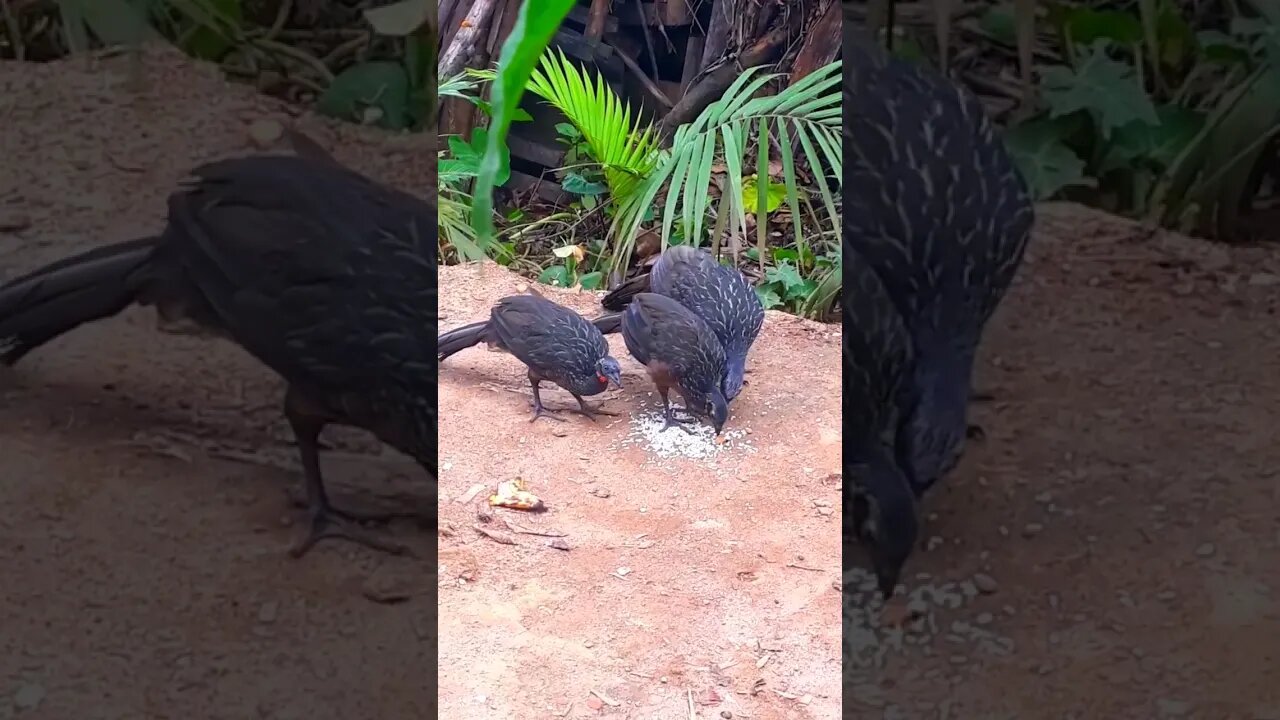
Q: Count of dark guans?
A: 3